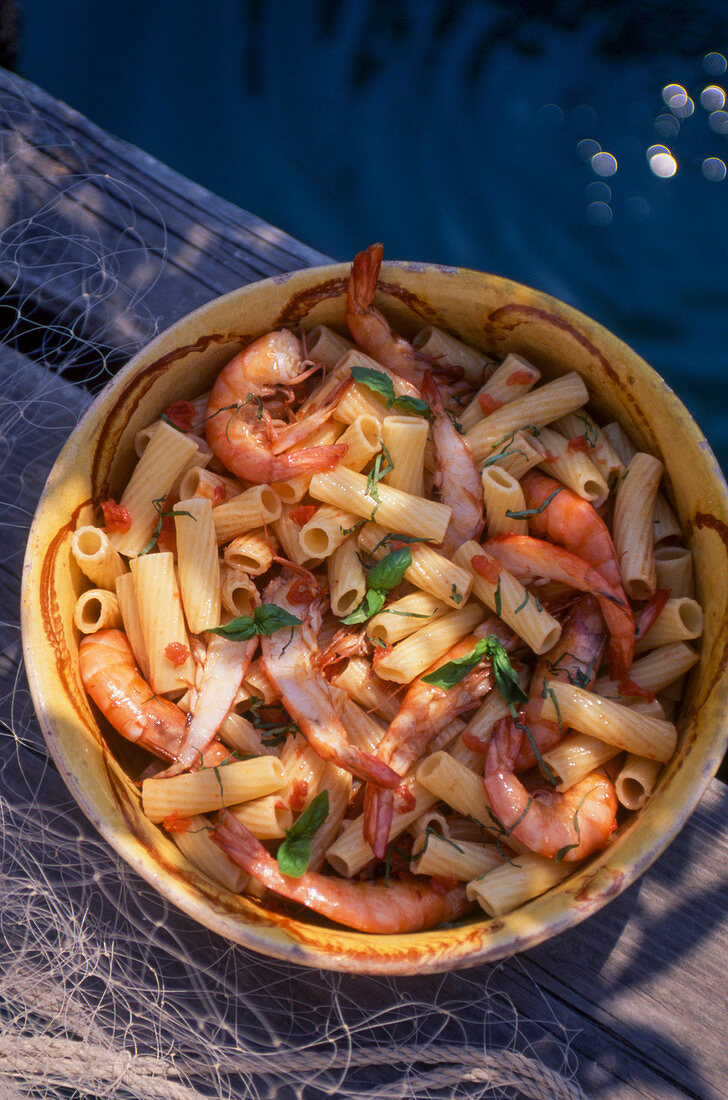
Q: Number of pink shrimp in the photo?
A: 12